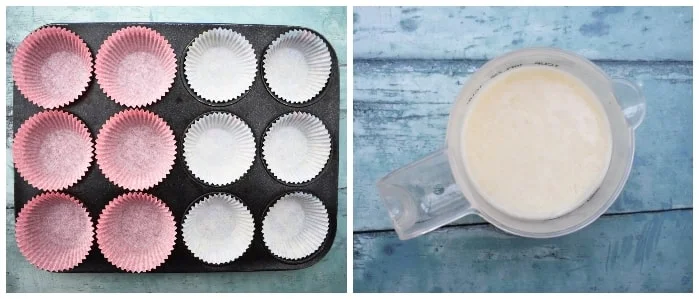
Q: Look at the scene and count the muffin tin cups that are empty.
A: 12